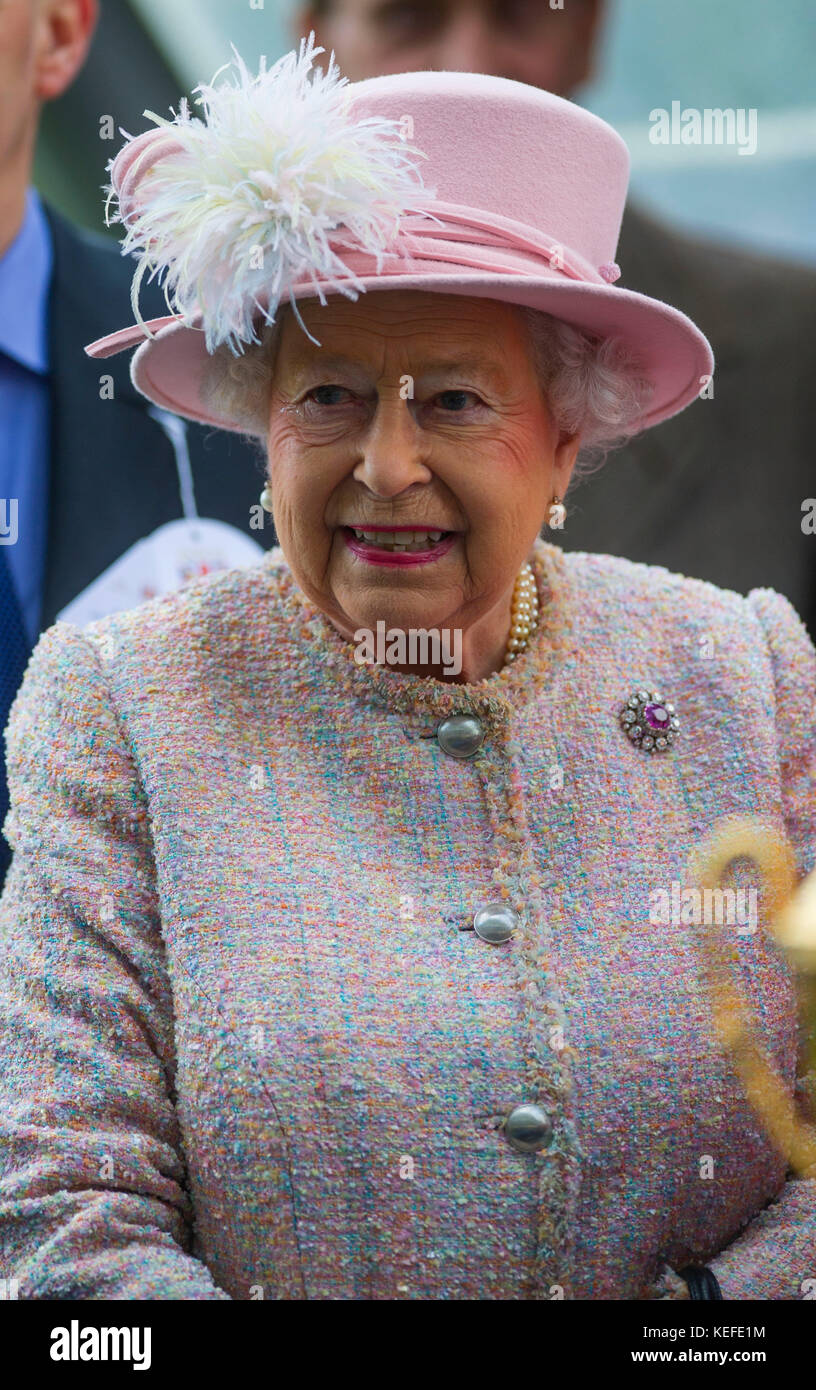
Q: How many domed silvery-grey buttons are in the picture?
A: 3